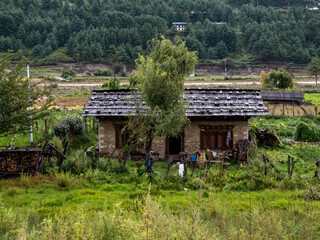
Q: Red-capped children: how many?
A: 0